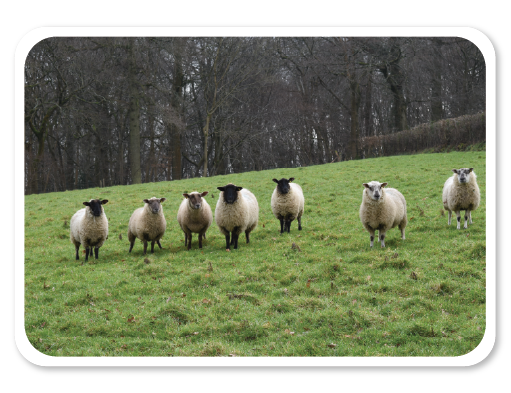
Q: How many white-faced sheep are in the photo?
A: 2